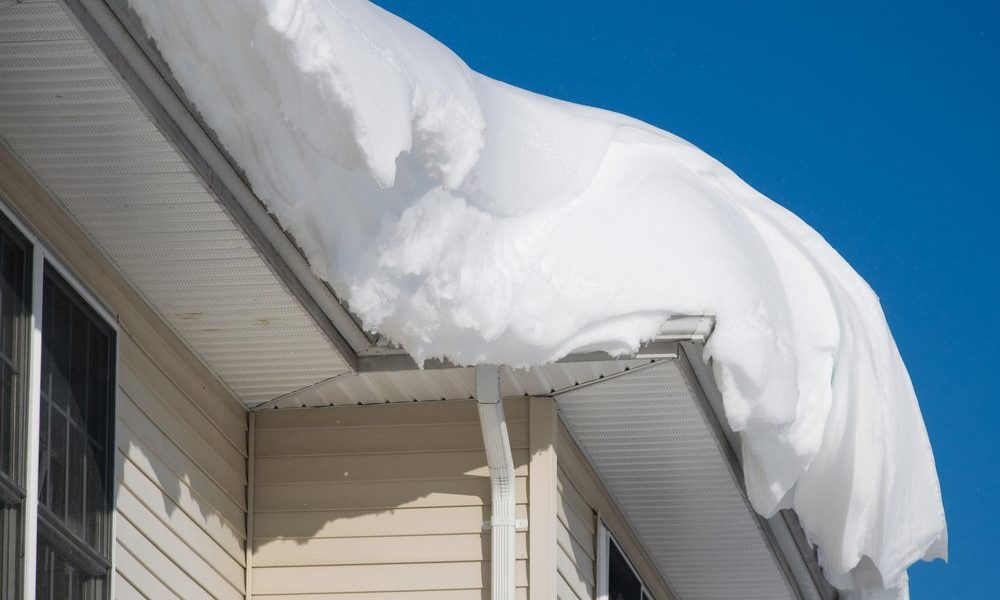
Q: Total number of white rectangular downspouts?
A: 1